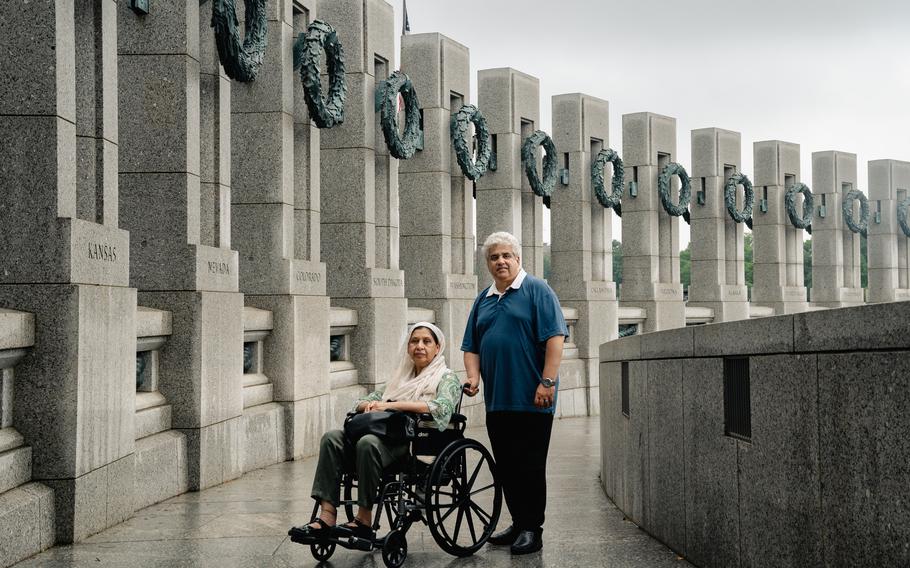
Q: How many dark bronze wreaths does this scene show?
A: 11